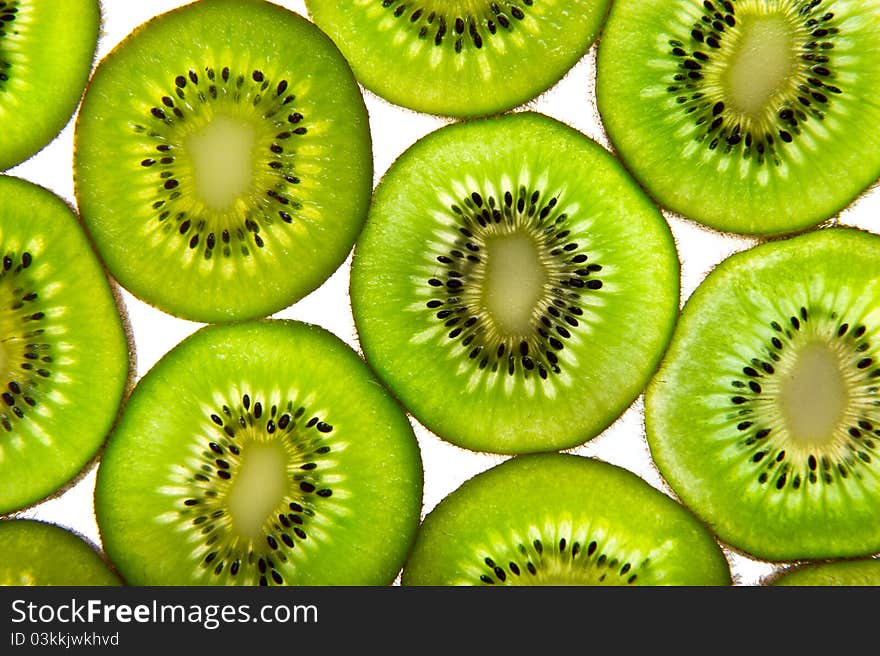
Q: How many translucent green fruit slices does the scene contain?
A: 11